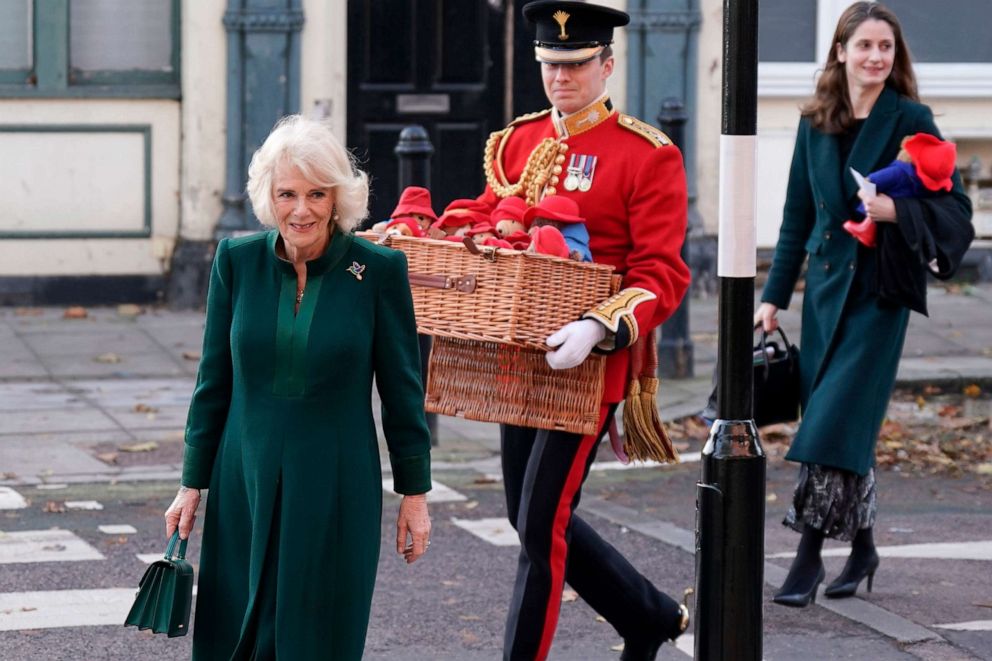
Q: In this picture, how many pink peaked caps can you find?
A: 0